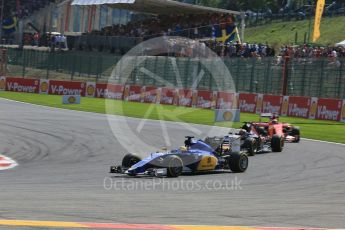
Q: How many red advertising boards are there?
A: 13